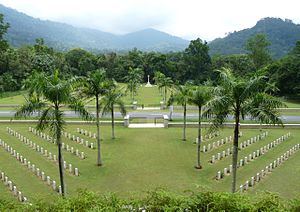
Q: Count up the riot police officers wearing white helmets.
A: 0